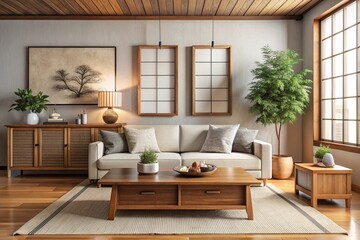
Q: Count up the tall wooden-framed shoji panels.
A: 2